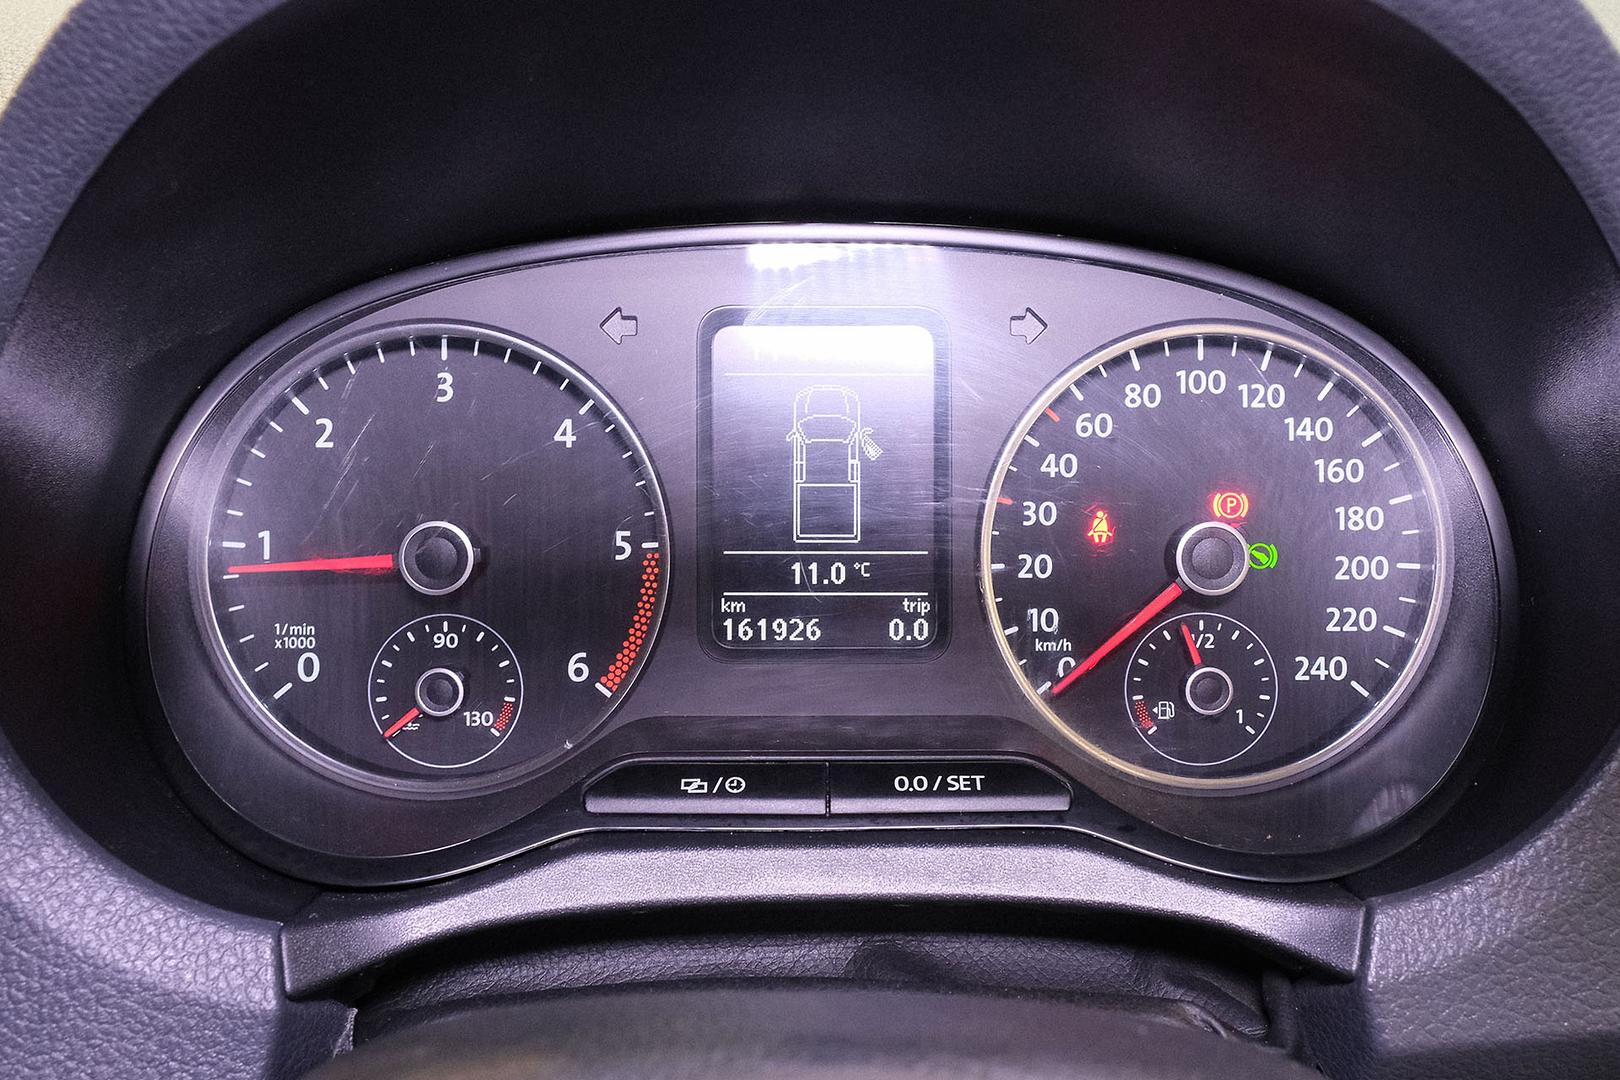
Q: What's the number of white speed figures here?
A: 15